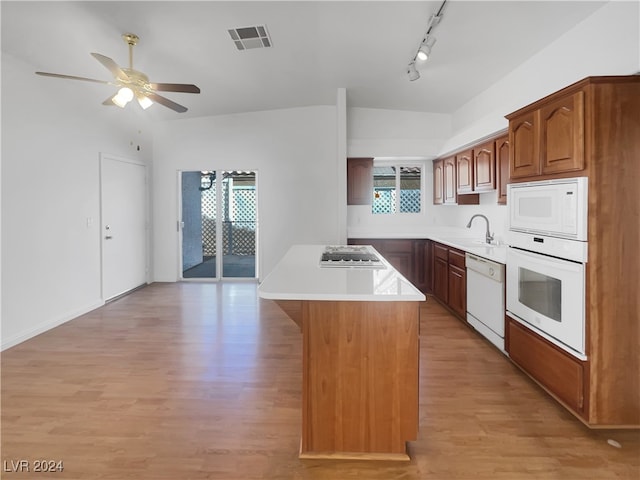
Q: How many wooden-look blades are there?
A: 5